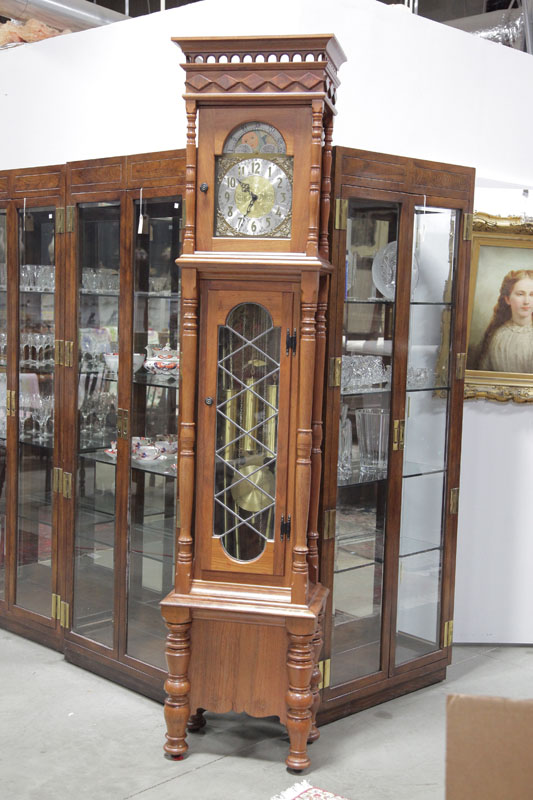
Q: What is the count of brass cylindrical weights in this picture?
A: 3